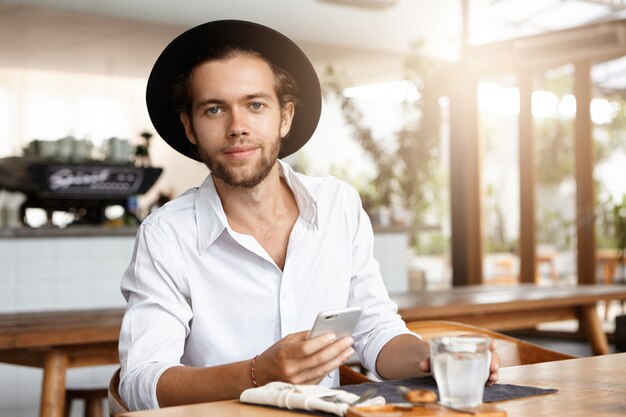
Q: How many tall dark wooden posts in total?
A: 3